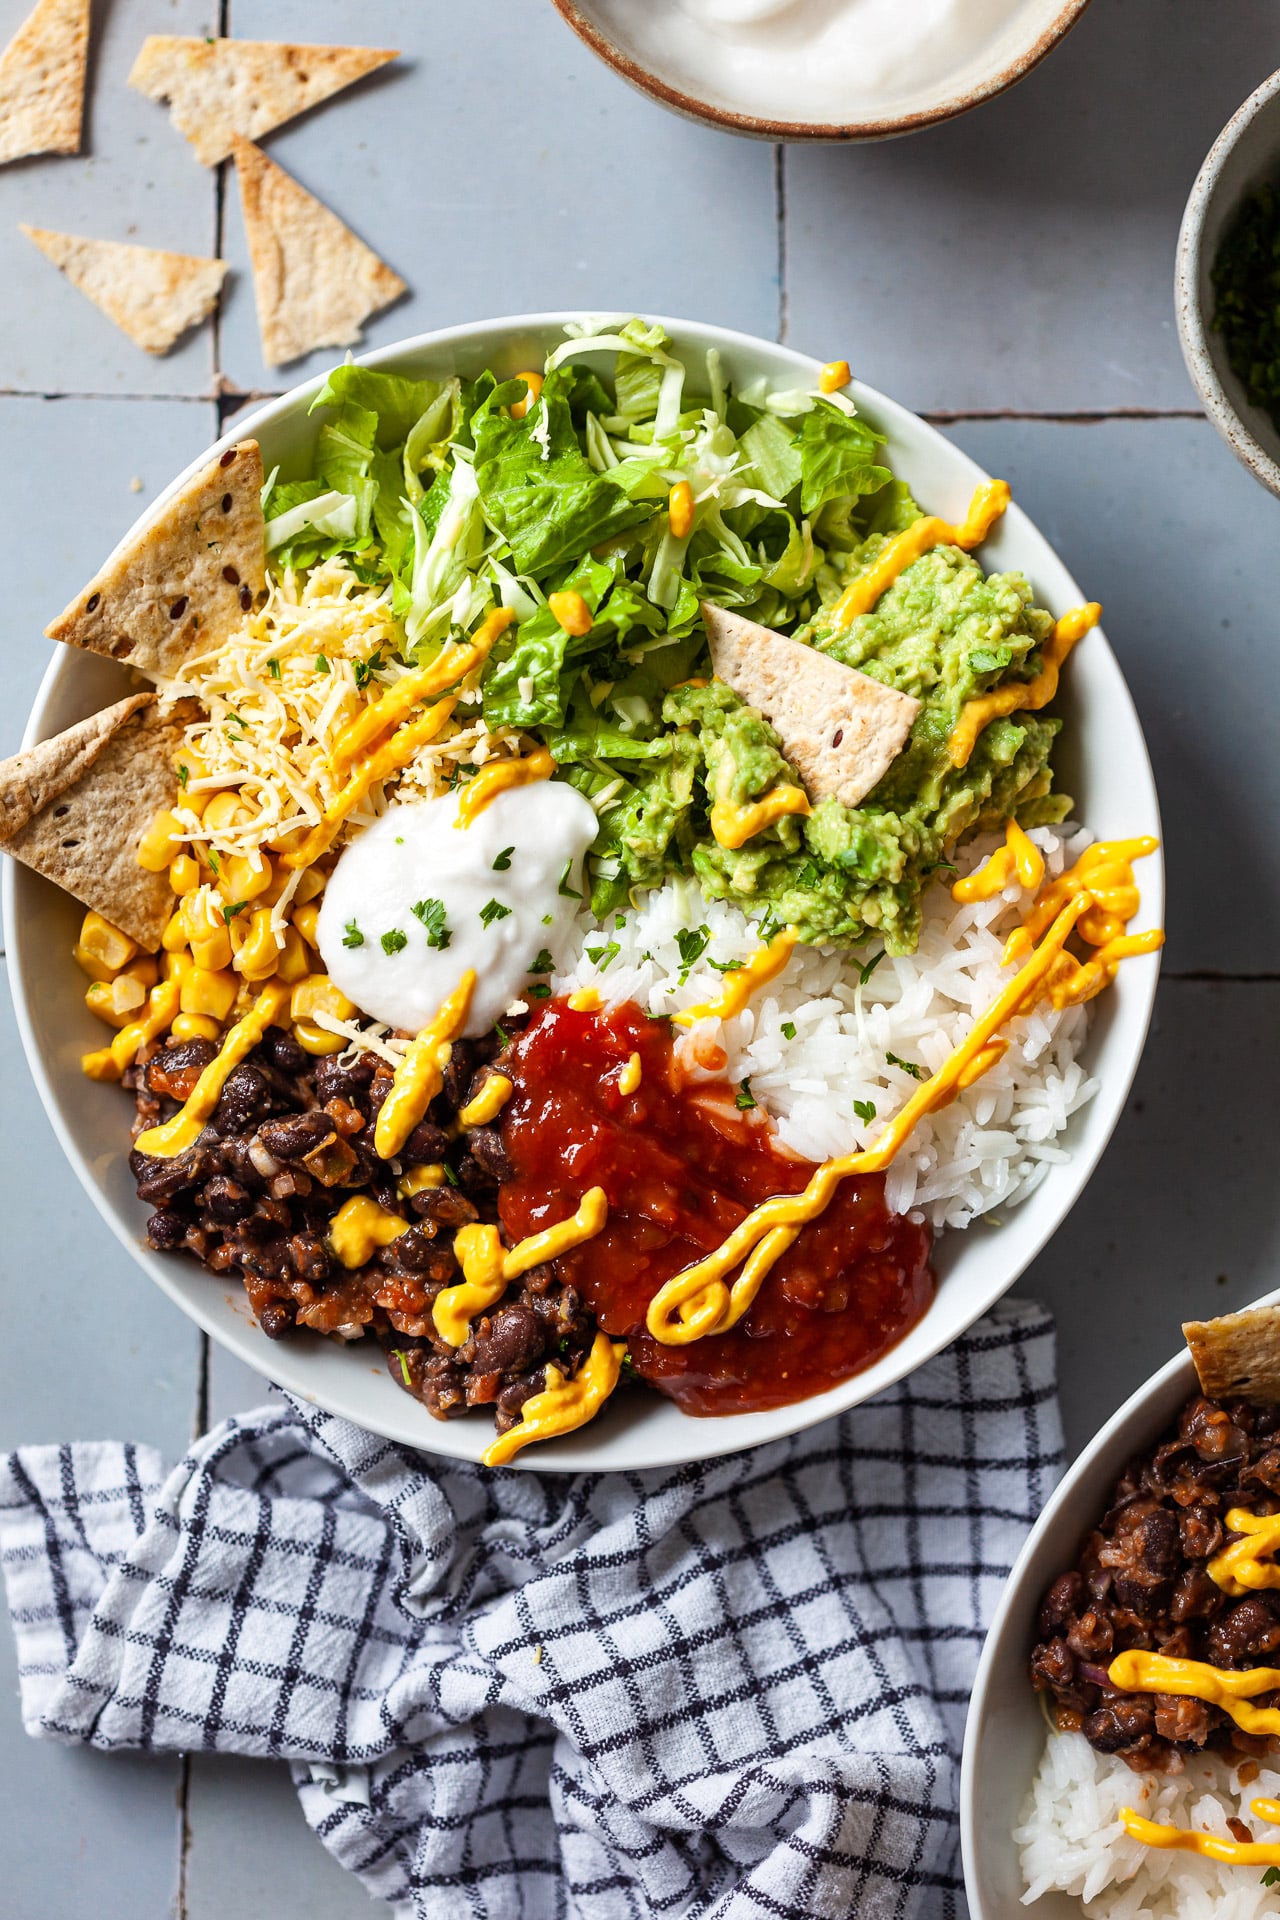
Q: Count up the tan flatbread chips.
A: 8